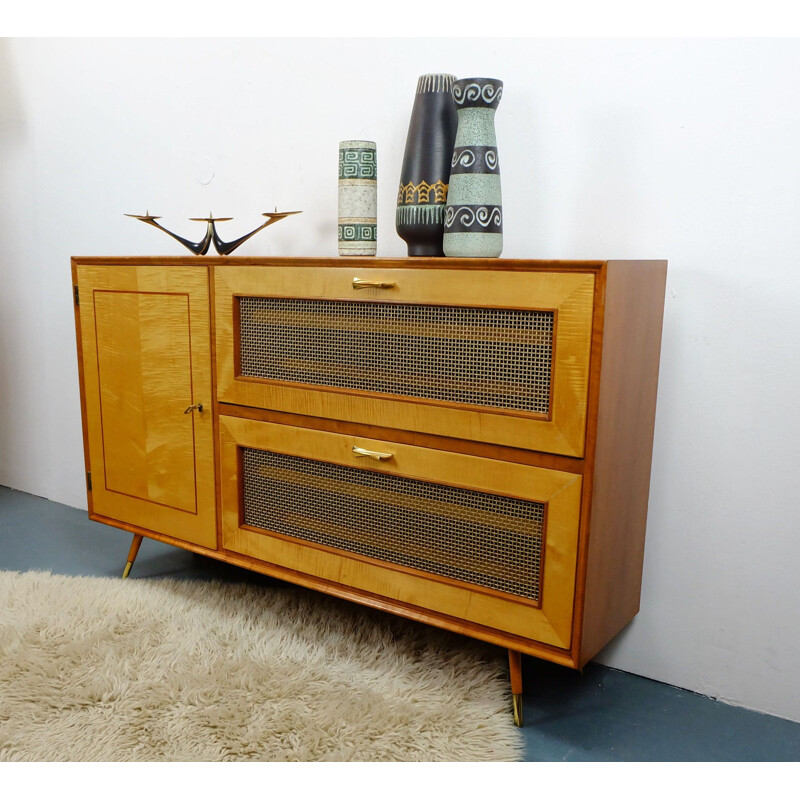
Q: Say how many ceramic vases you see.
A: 3